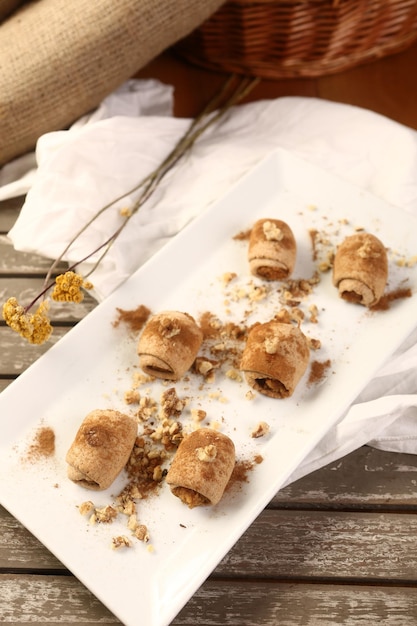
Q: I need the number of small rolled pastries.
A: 6